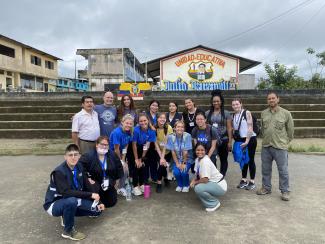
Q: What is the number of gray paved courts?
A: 1